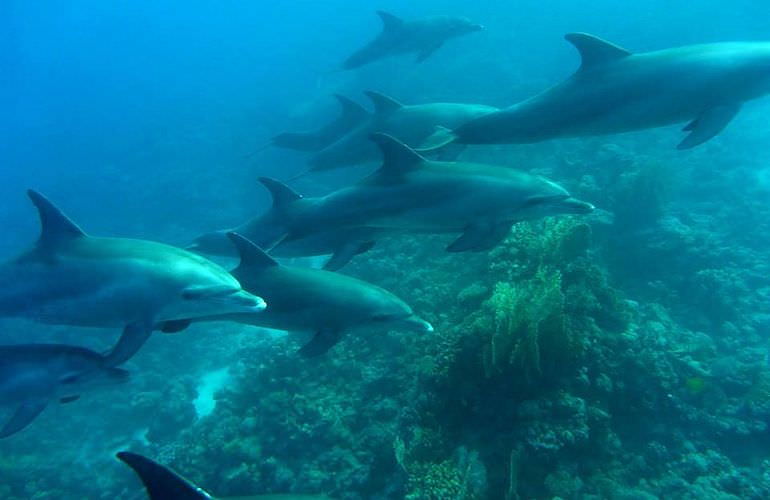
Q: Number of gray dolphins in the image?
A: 10